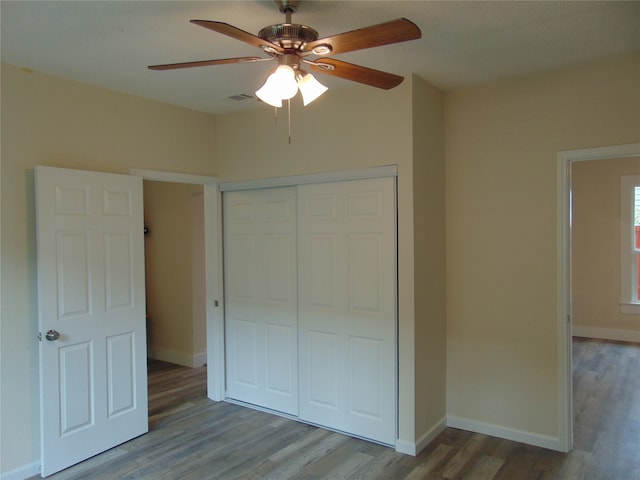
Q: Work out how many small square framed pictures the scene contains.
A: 0